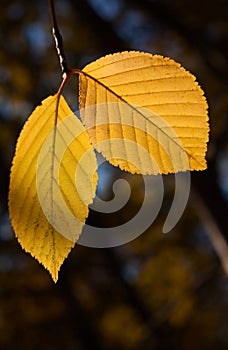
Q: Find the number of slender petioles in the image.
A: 2